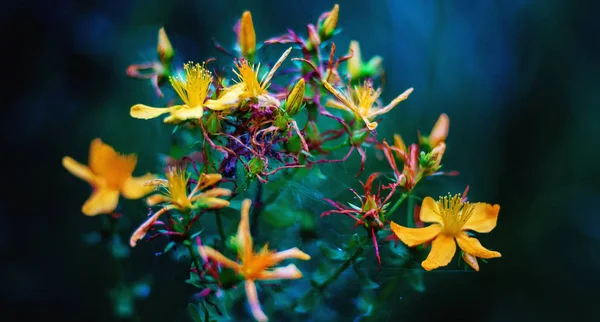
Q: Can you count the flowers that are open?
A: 7